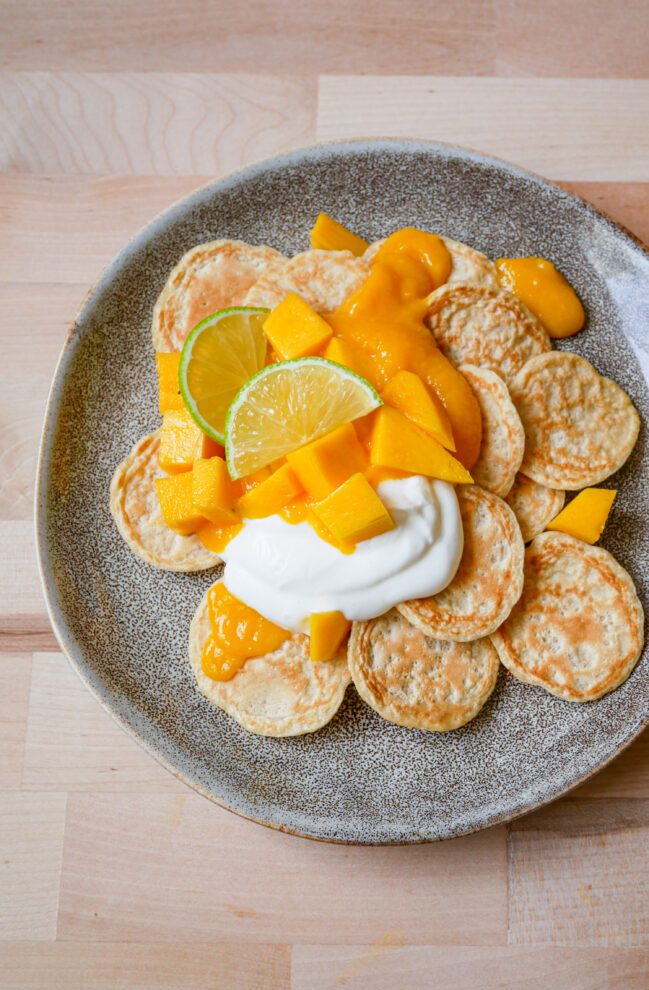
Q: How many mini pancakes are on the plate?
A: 12